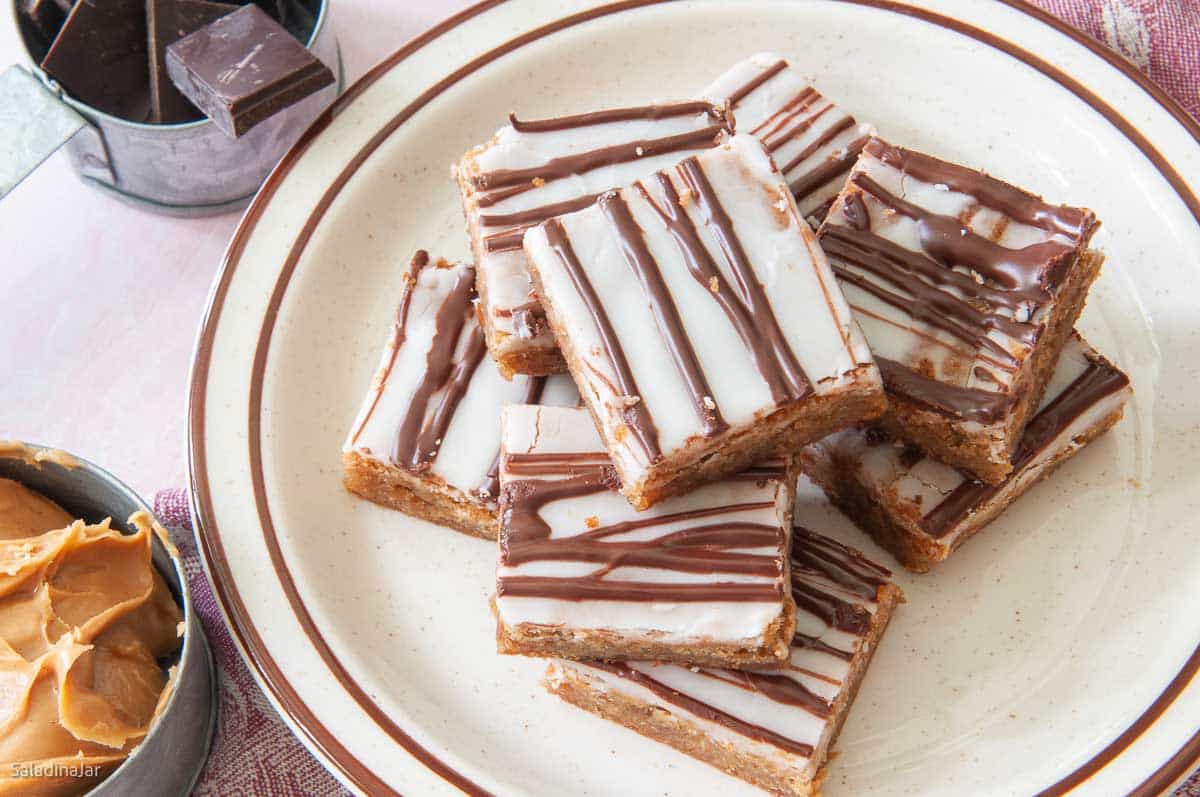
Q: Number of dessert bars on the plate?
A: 8